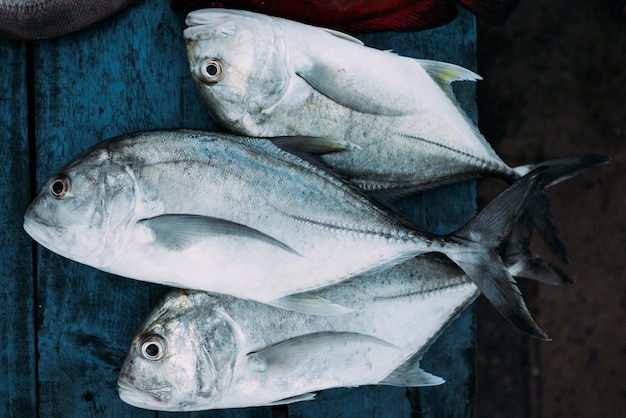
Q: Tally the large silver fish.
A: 3